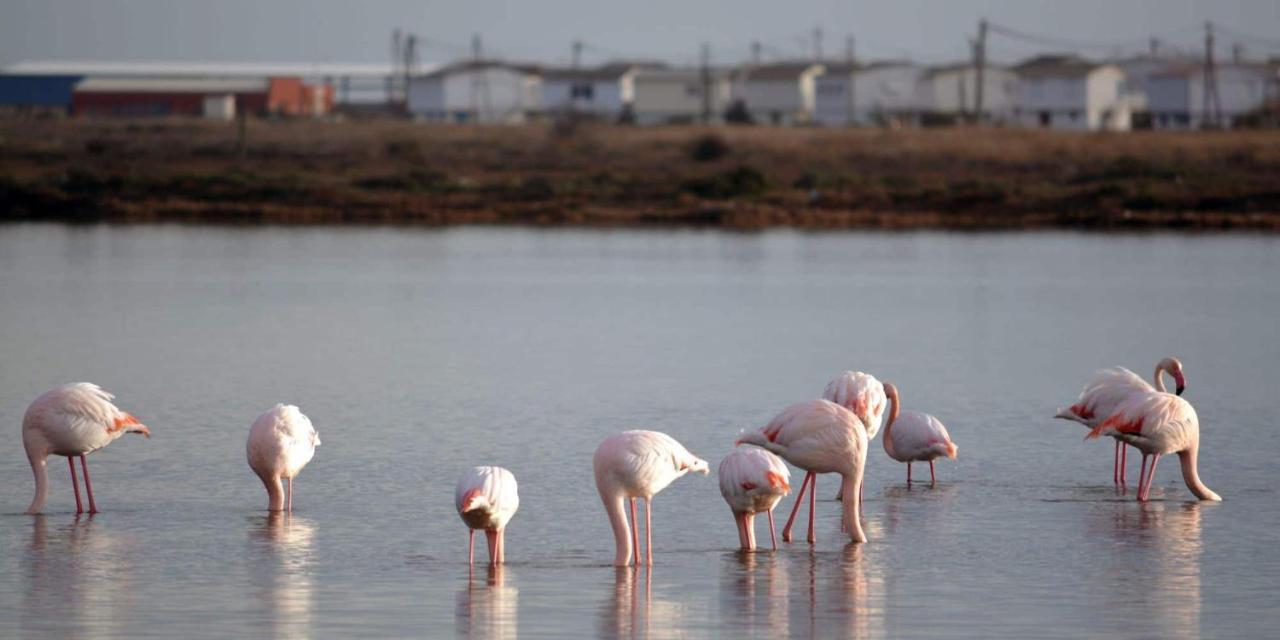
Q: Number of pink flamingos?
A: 10